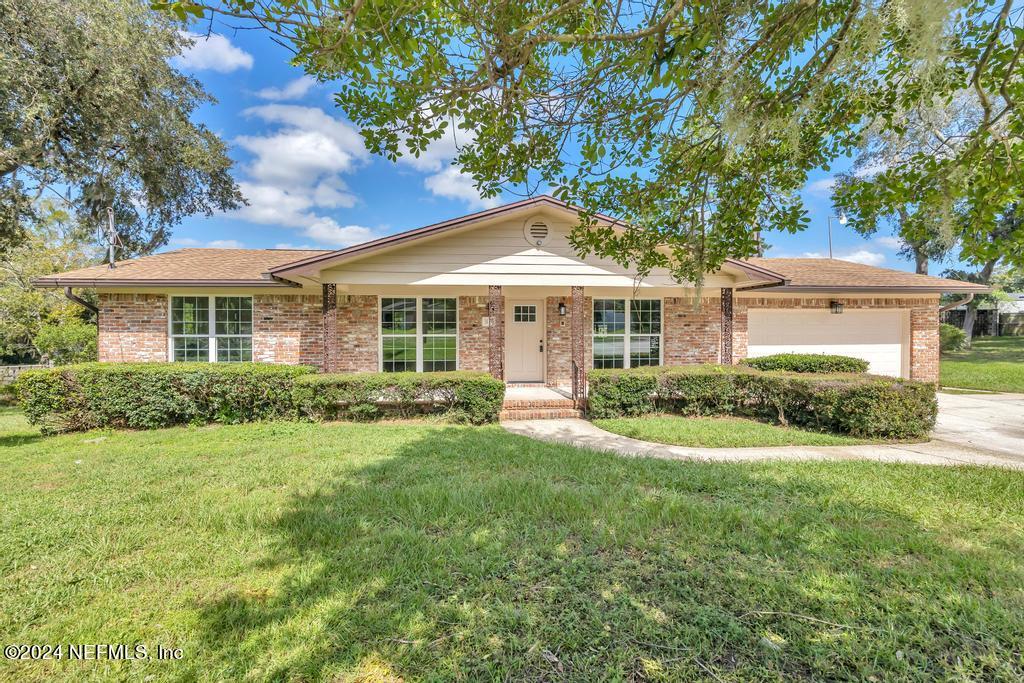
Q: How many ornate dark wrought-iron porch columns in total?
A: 4